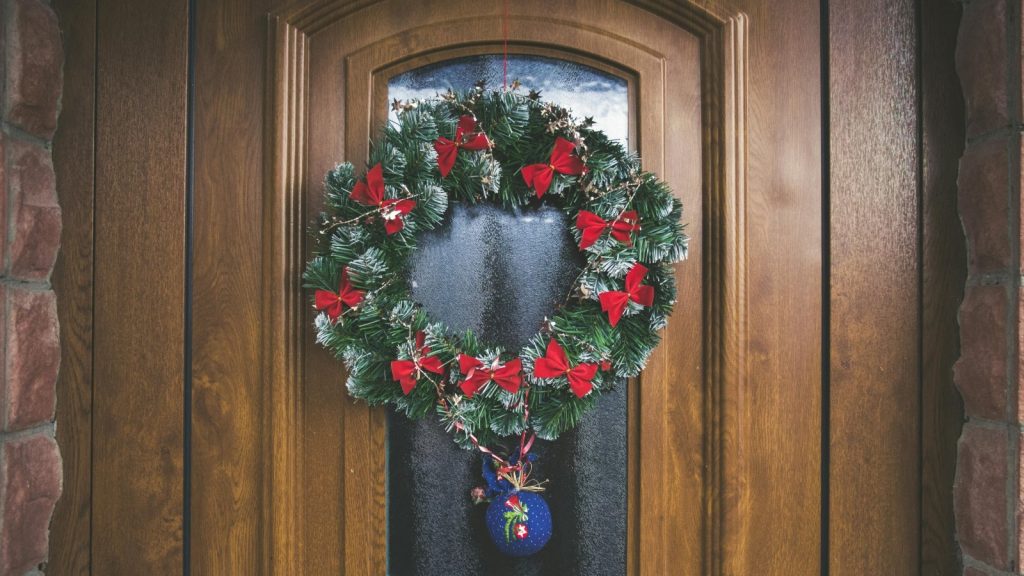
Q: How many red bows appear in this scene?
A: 9